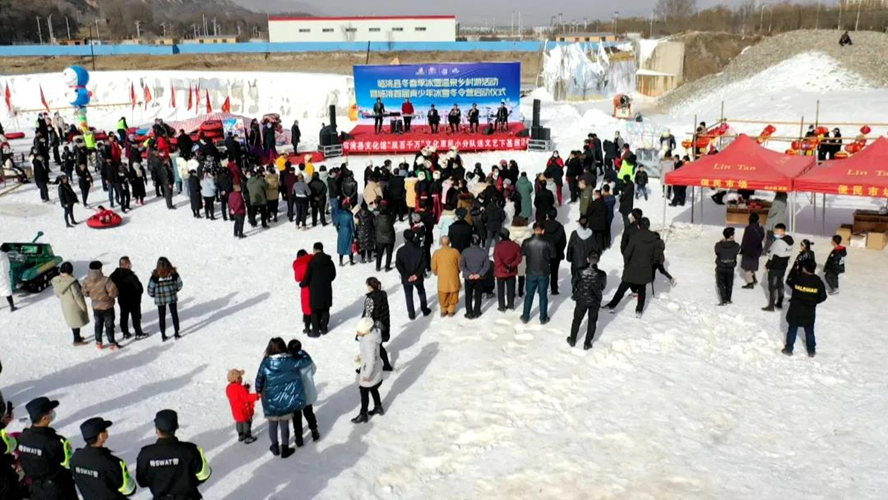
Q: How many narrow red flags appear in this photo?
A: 9